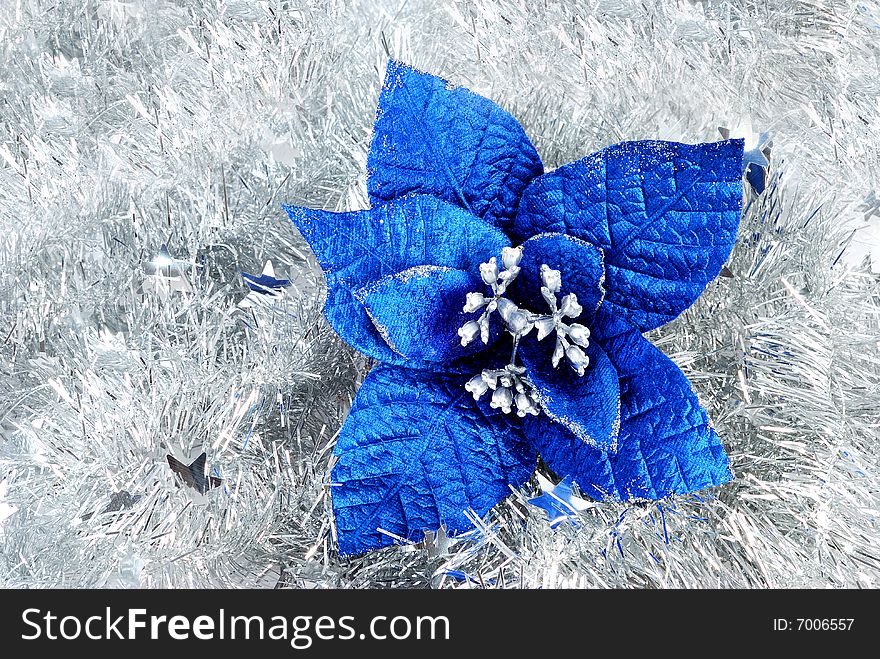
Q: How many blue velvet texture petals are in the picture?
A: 8